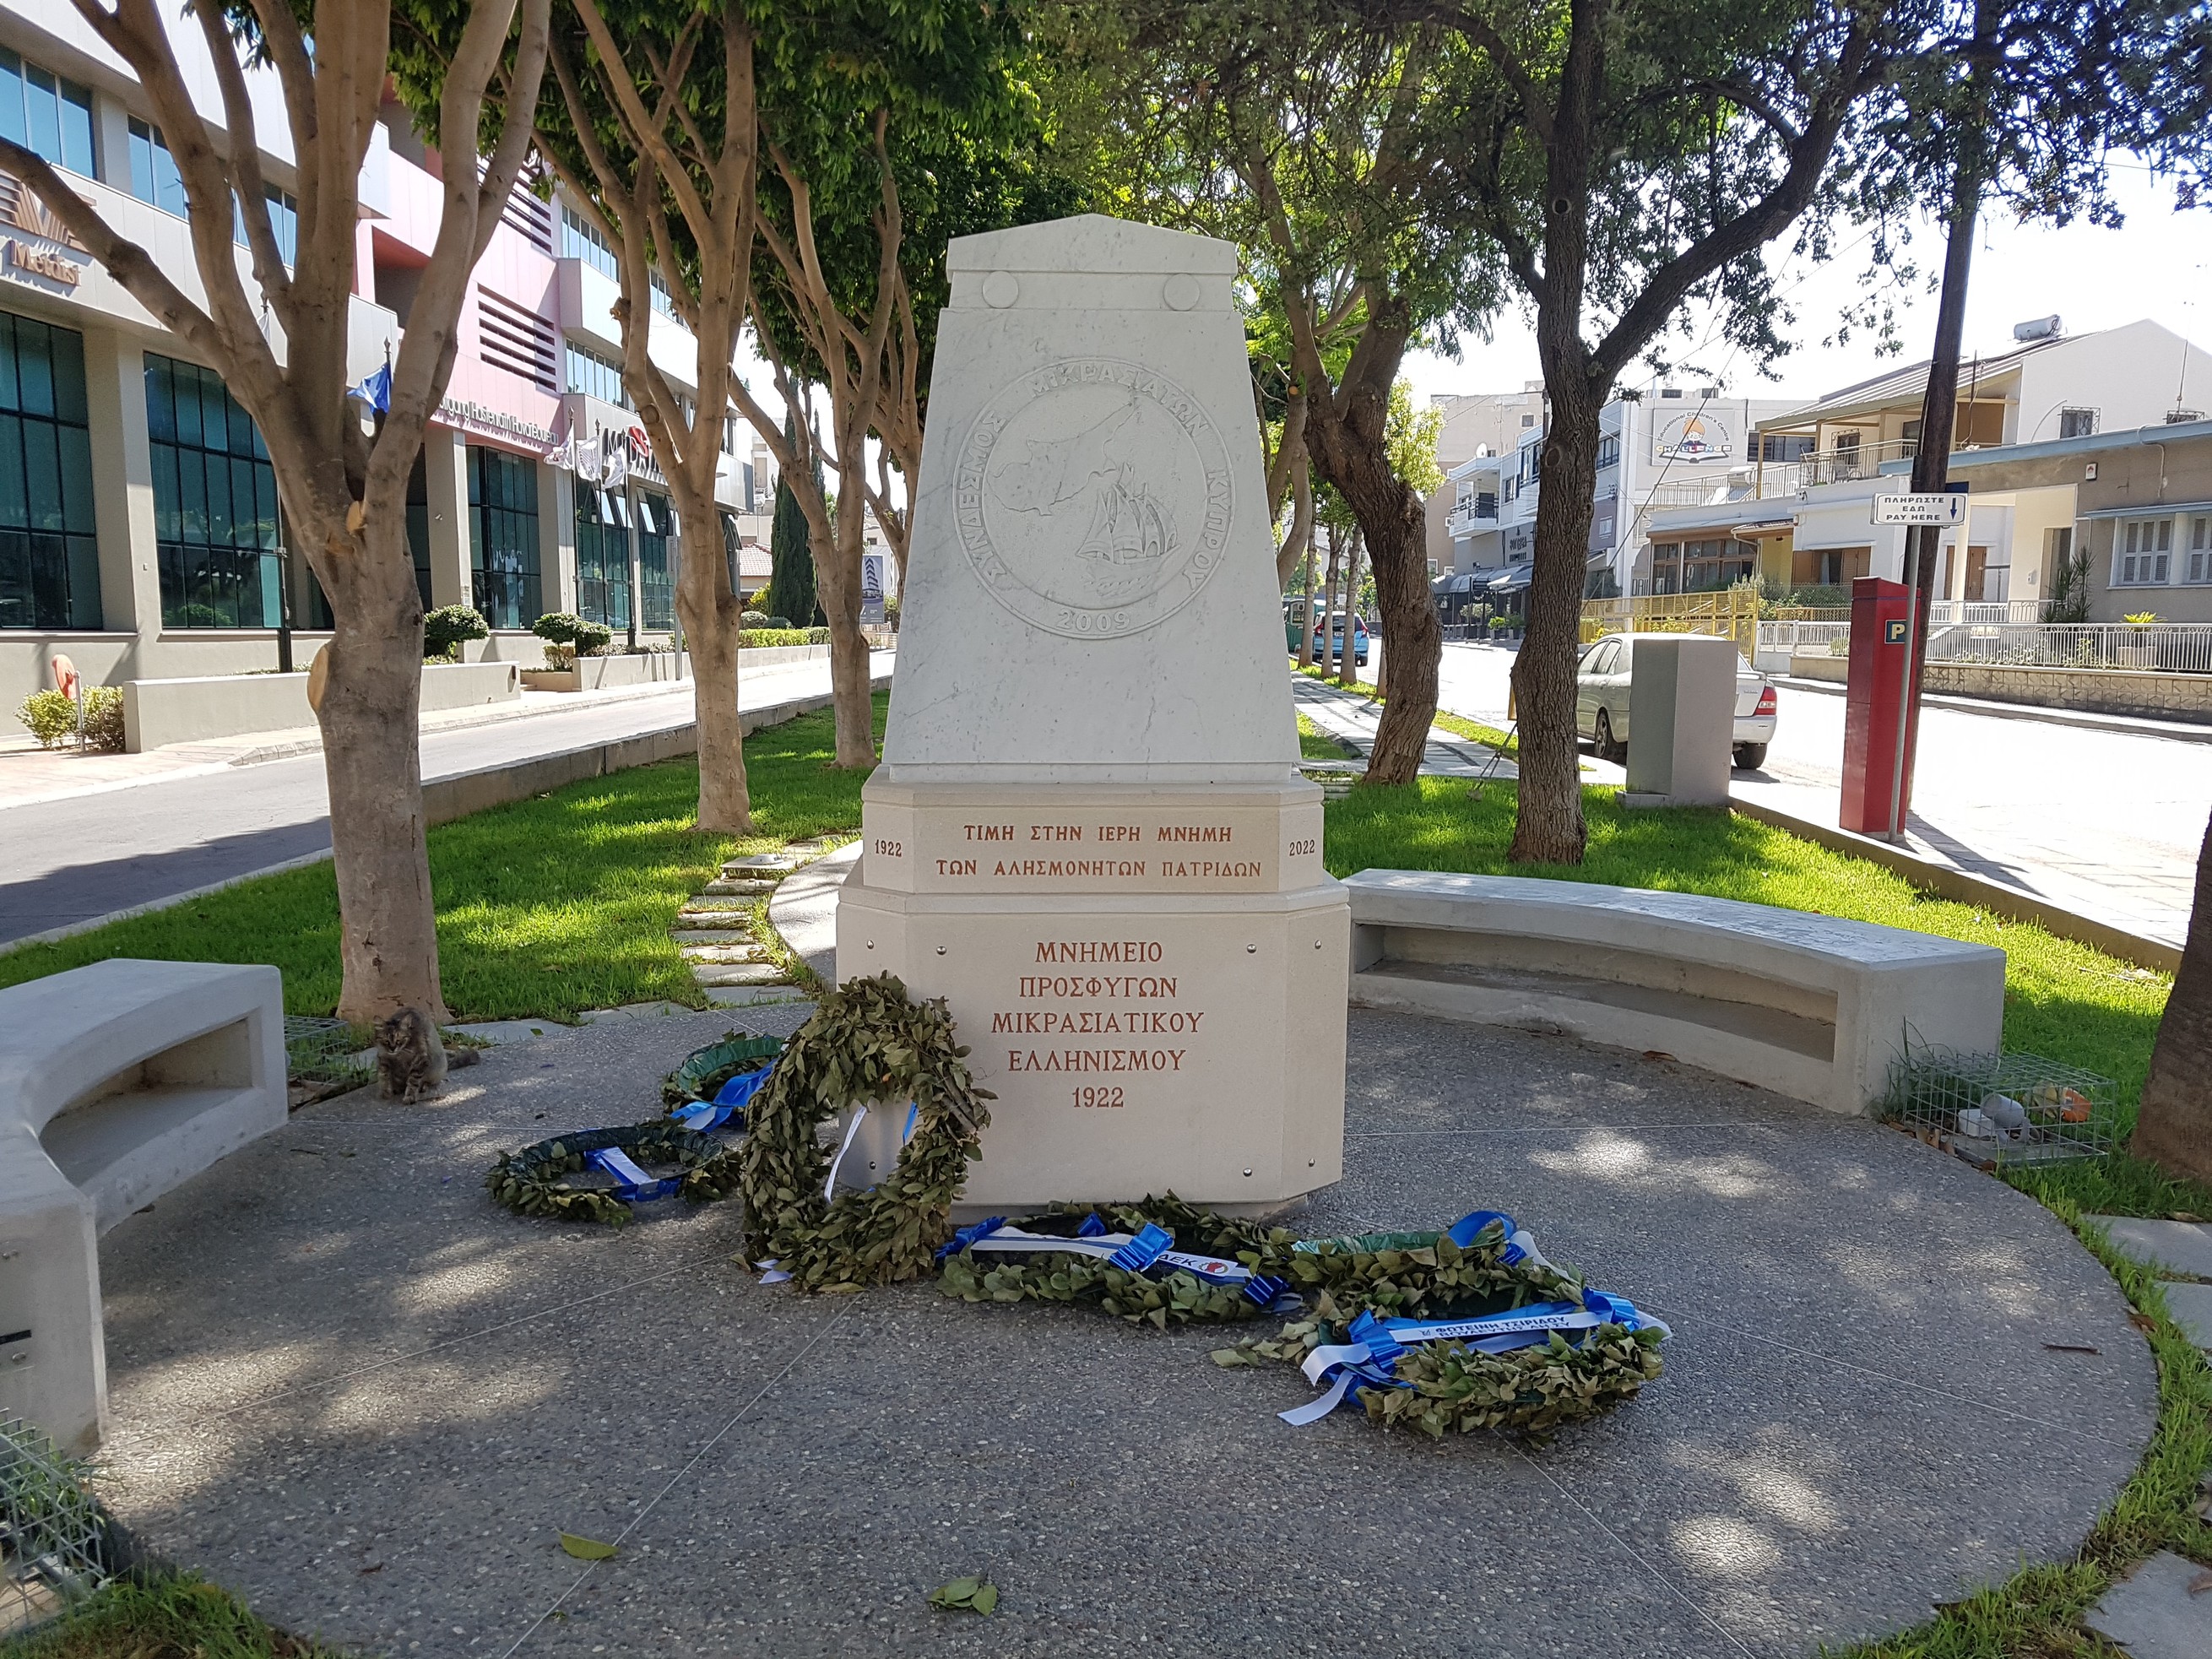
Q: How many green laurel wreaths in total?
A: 6